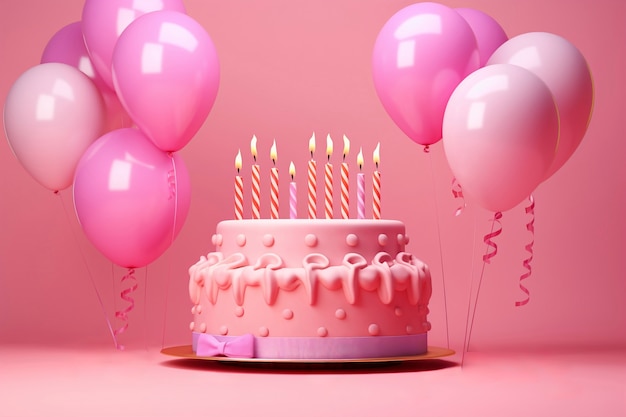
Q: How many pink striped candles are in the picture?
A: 2